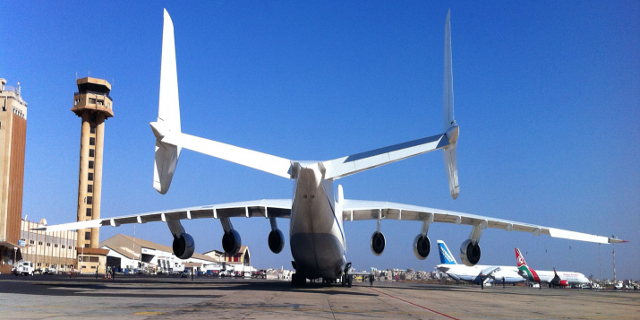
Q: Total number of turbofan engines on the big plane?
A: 6